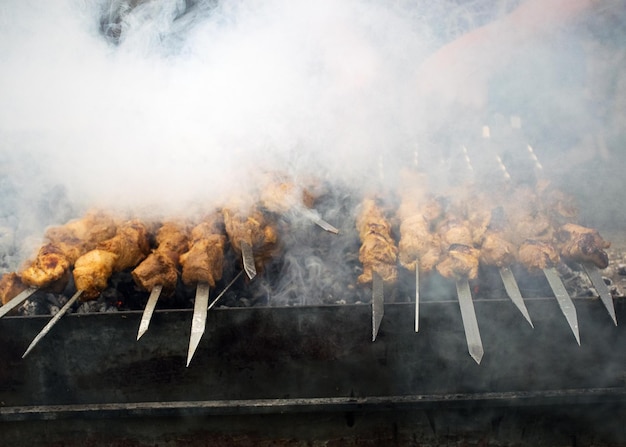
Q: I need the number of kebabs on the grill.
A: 13